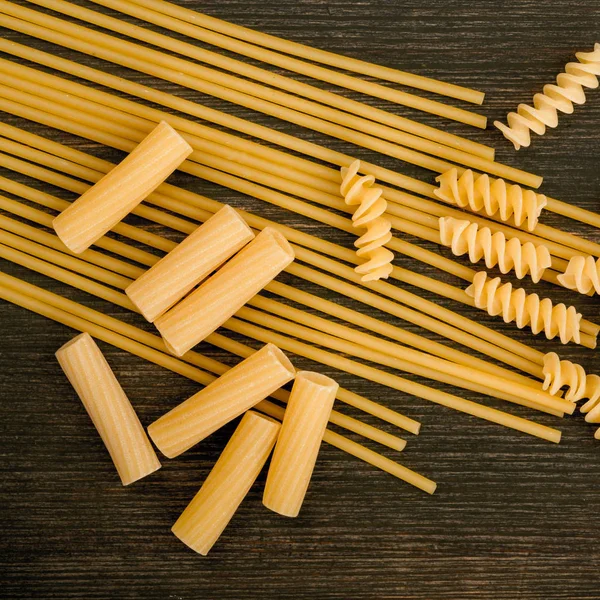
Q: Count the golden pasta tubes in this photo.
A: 7